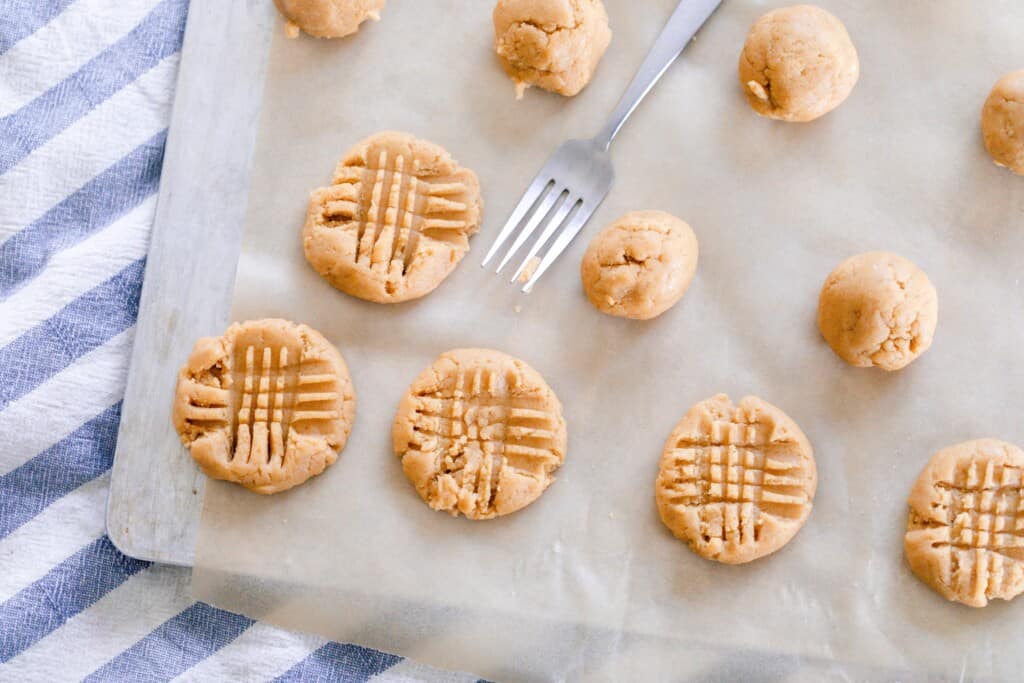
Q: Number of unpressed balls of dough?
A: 6